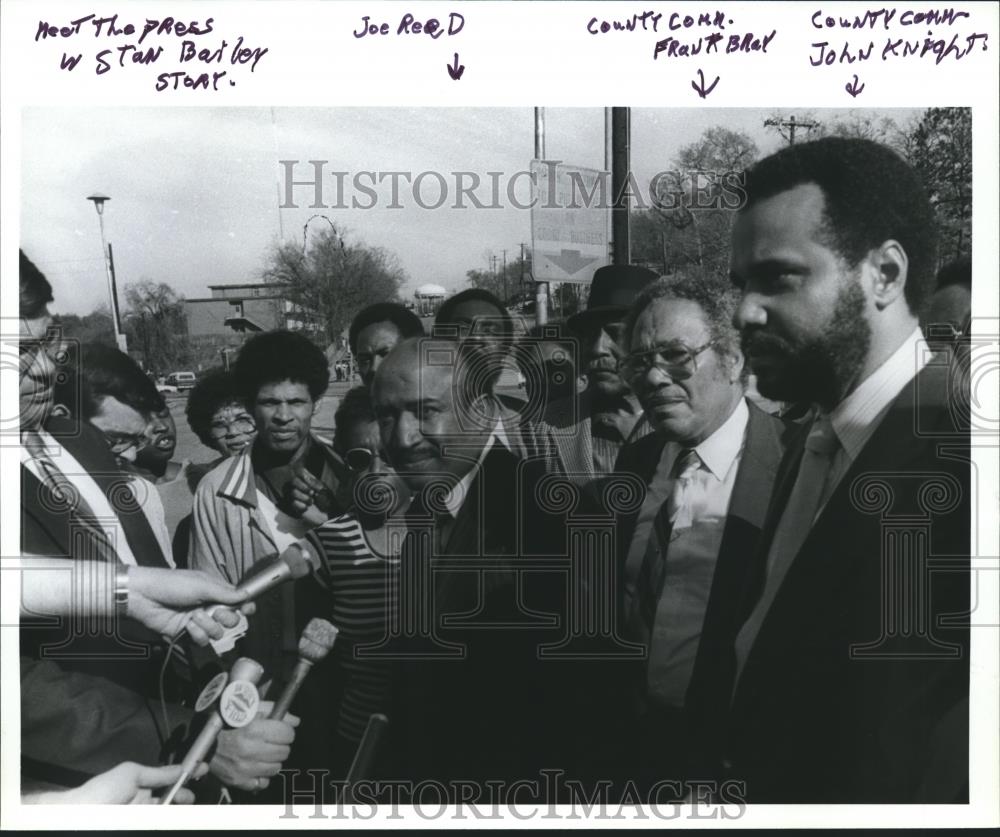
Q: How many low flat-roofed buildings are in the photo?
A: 1